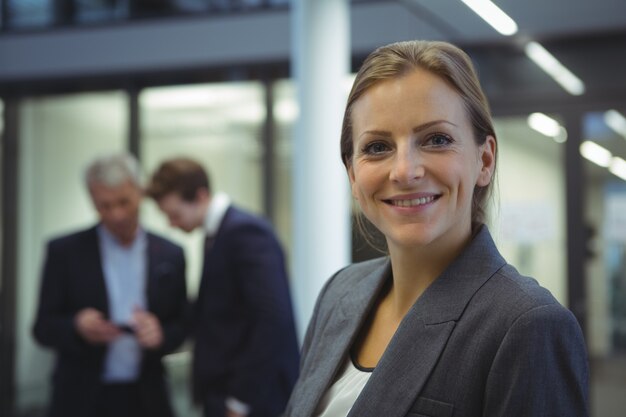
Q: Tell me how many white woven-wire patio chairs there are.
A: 0